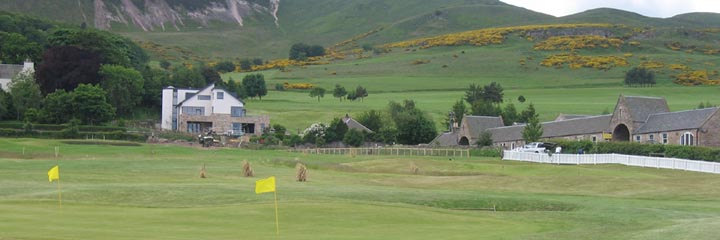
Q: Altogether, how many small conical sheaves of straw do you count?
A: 3